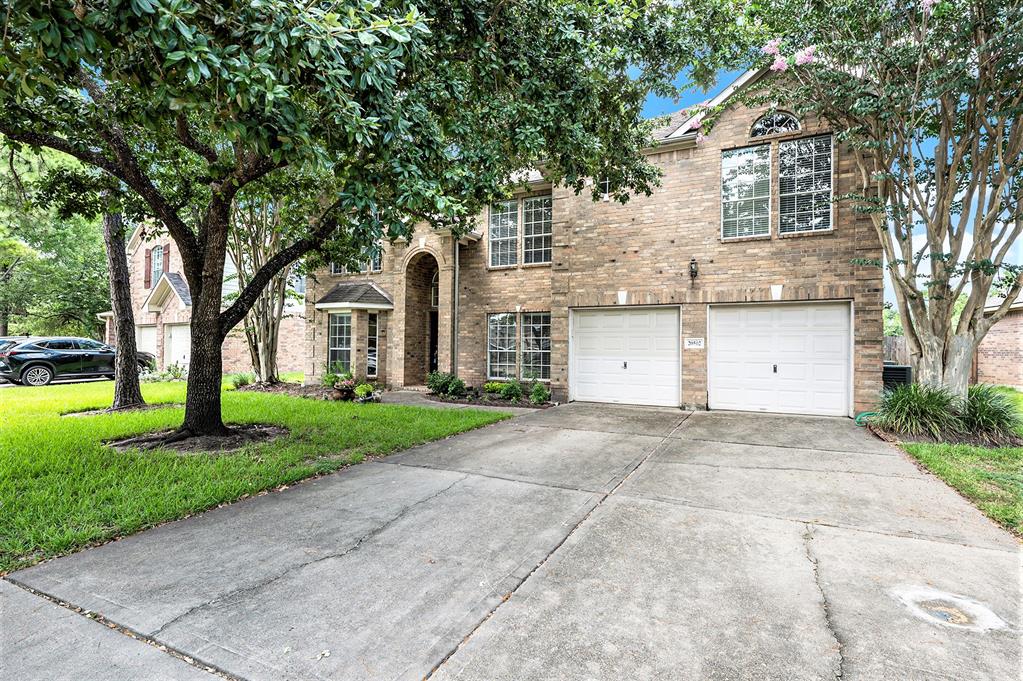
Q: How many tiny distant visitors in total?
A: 0